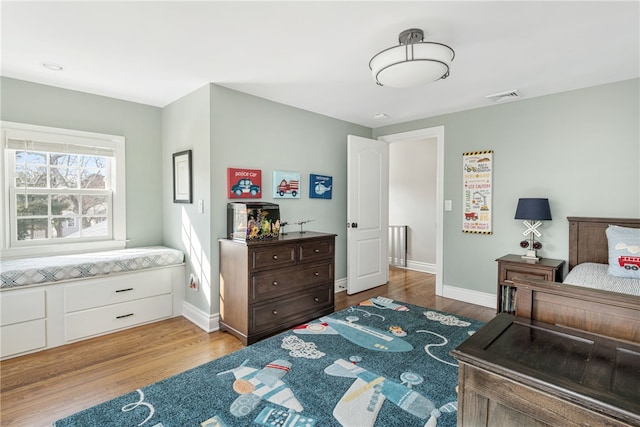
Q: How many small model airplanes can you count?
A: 2